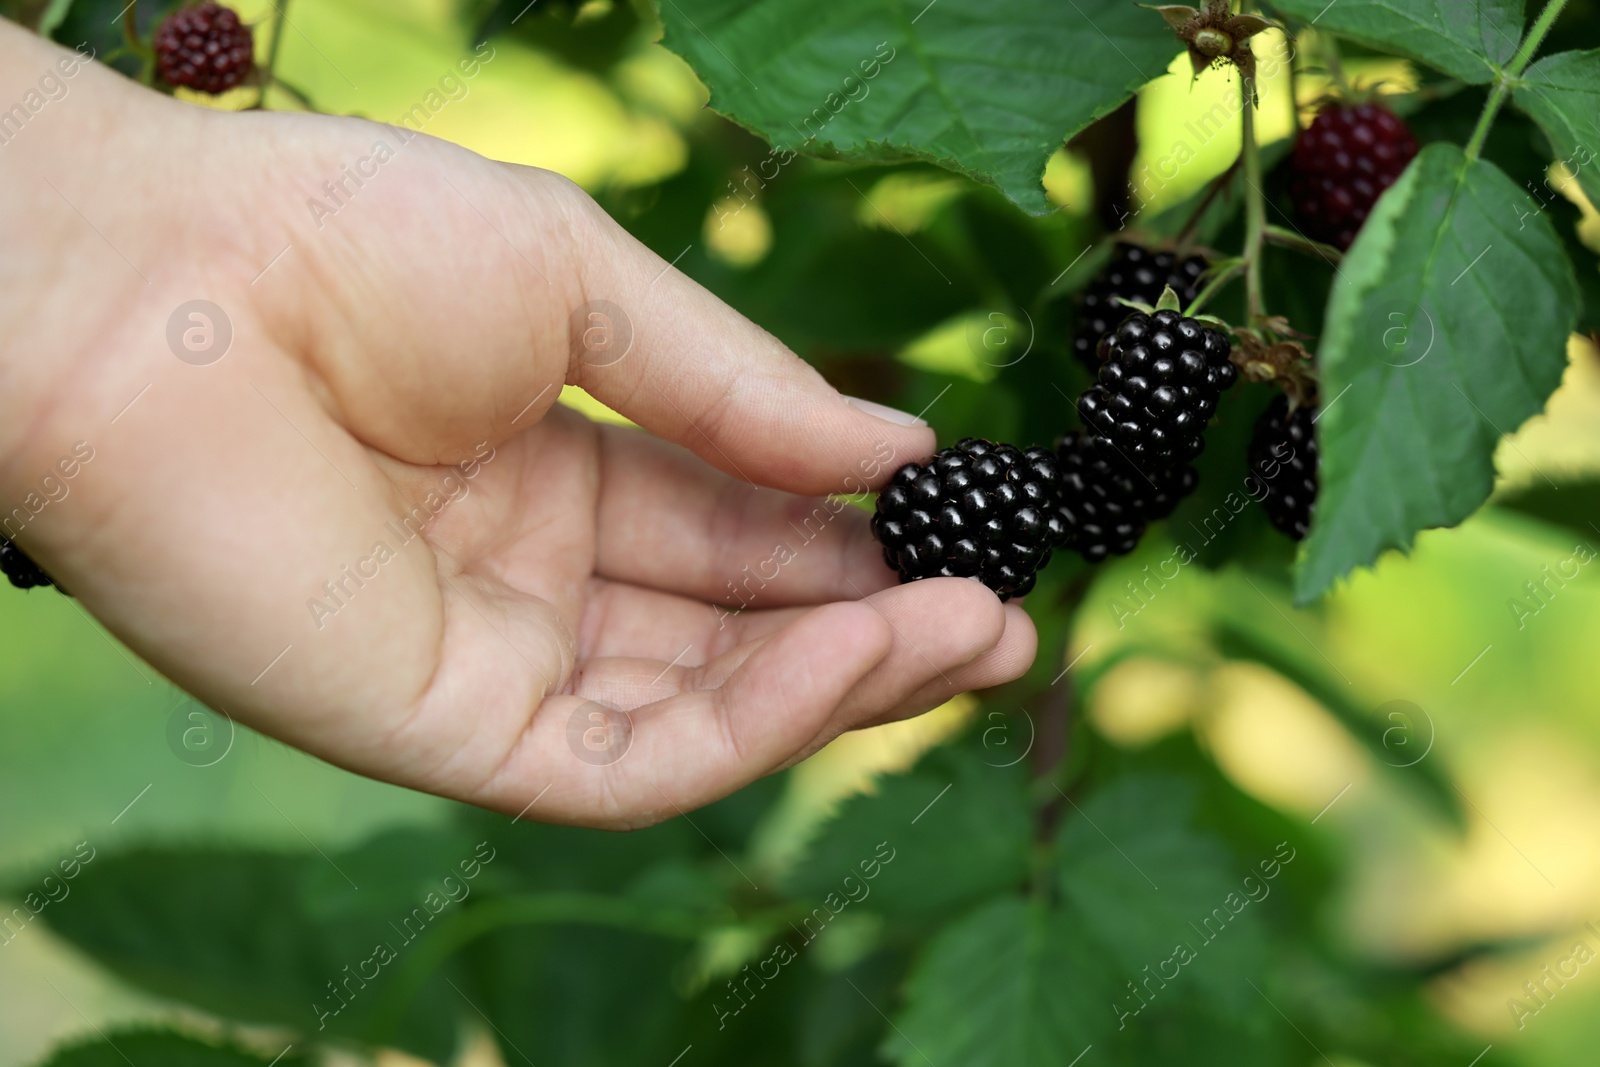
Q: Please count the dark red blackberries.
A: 2